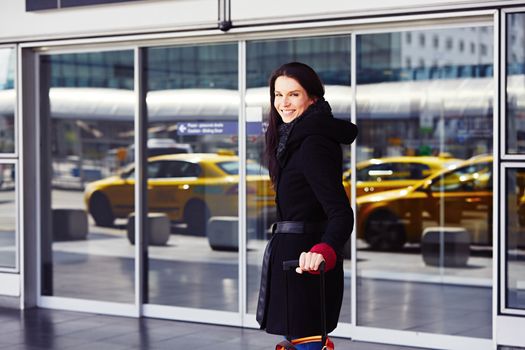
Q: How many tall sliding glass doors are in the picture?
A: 4